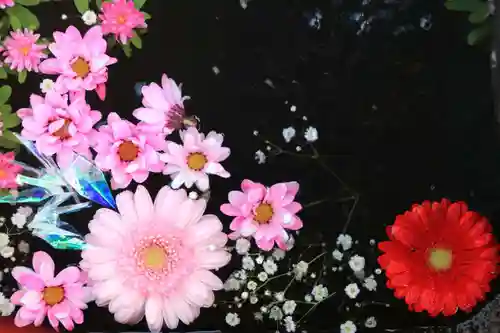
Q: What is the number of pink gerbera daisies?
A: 1